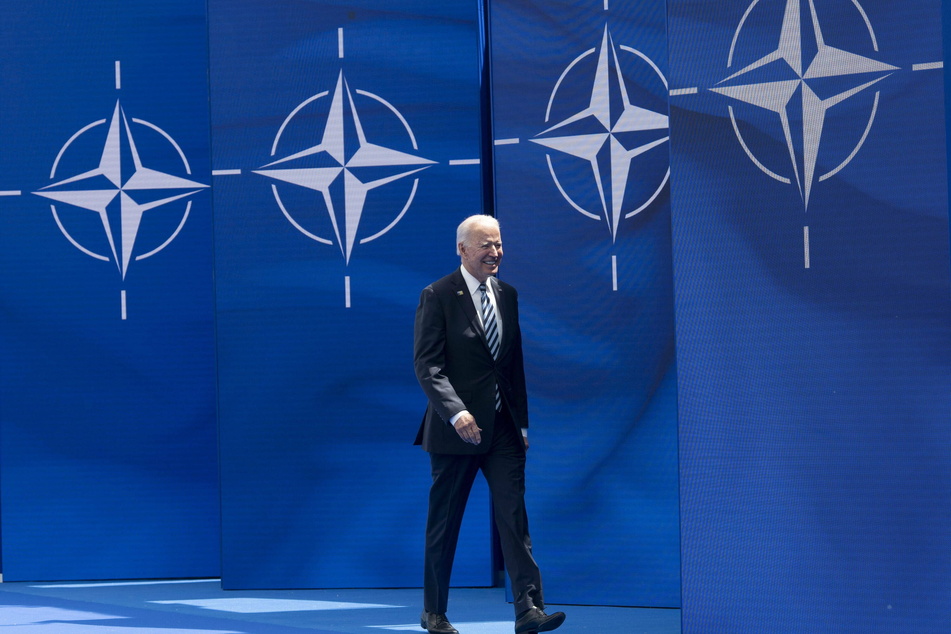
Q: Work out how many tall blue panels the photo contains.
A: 4